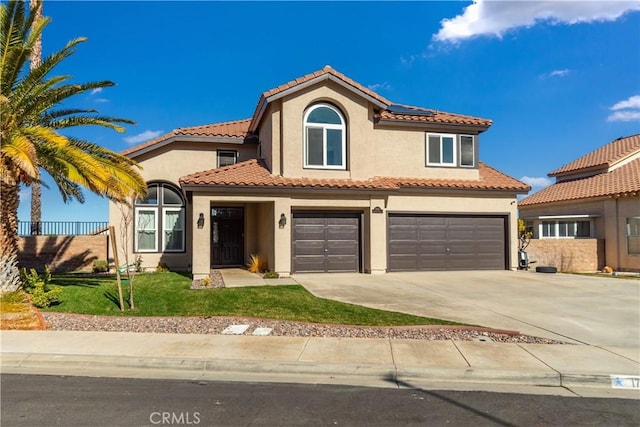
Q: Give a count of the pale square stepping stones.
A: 2